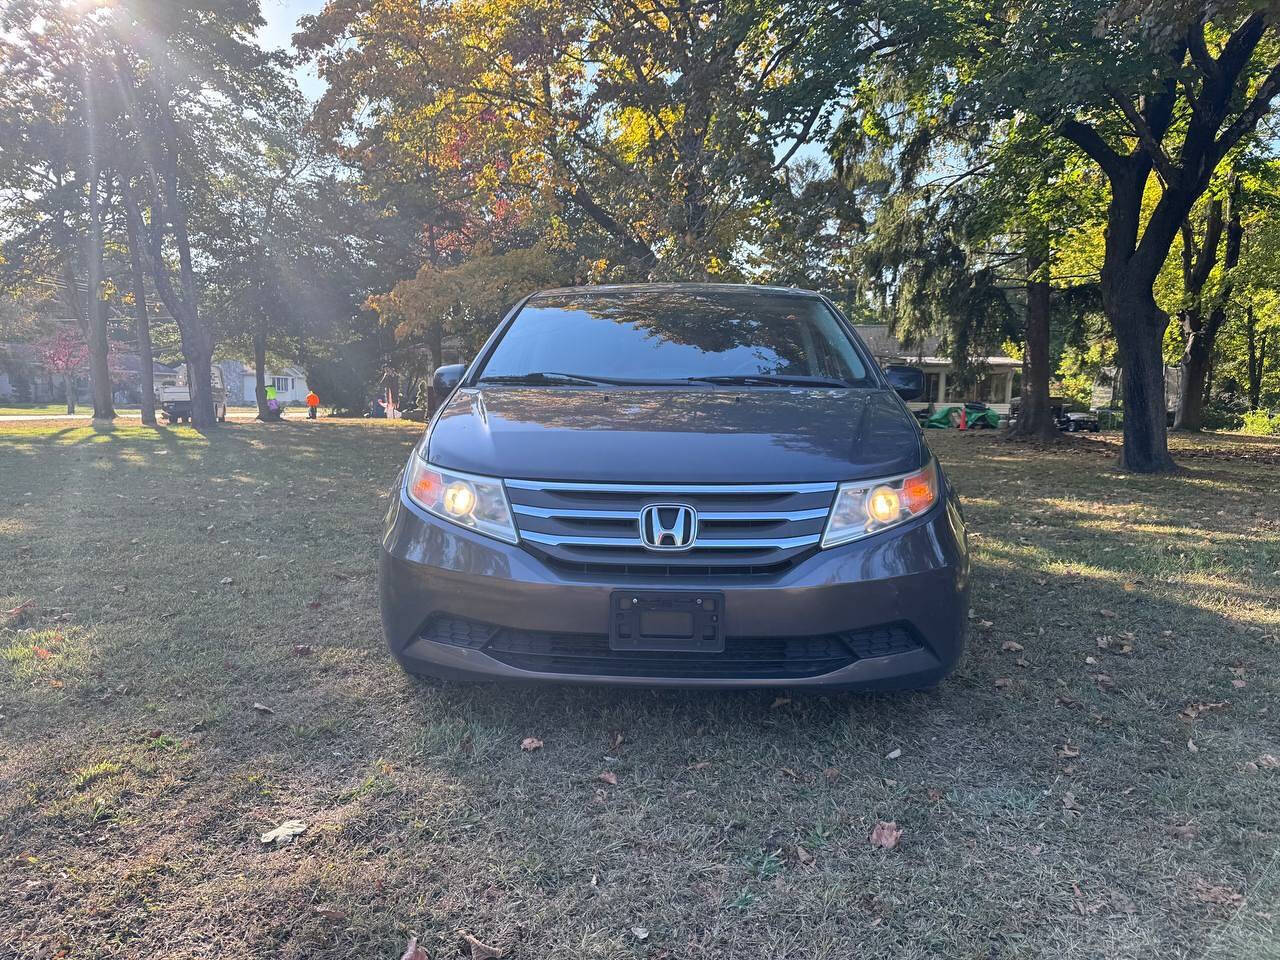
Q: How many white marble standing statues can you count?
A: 0